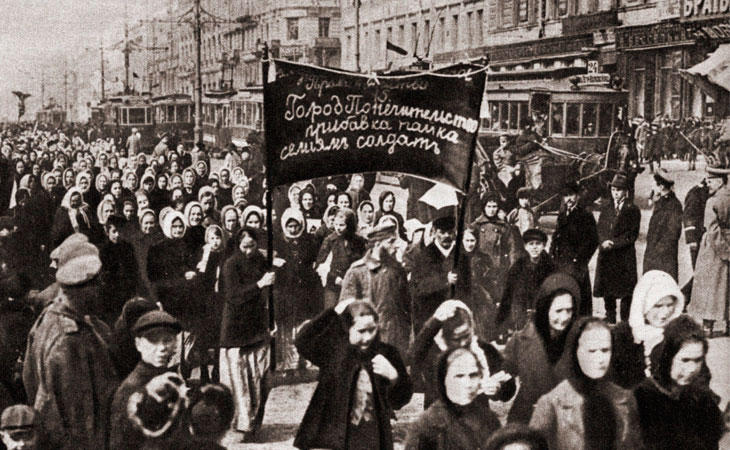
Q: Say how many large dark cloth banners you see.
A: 1